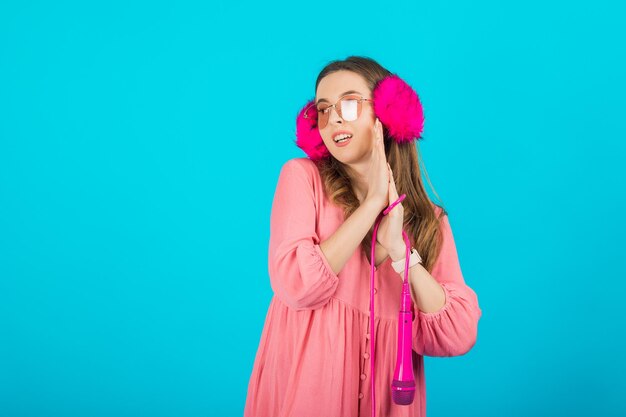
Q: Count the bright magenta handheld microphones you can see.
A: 1